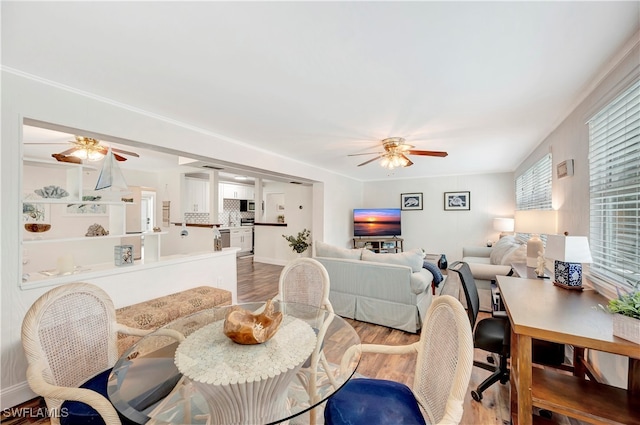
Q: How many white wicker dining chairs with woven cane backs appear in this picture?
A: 3